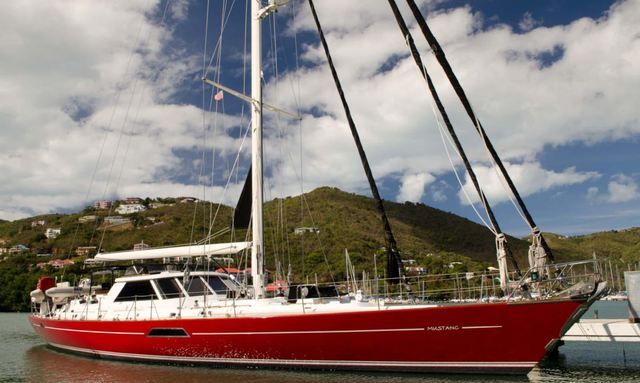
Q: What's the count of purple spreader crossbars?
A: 0